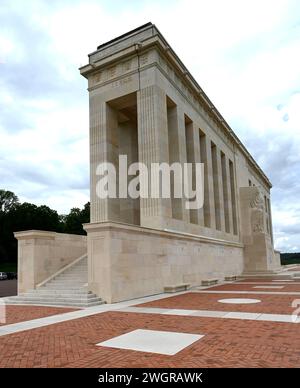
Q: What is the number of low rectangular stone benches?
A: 3